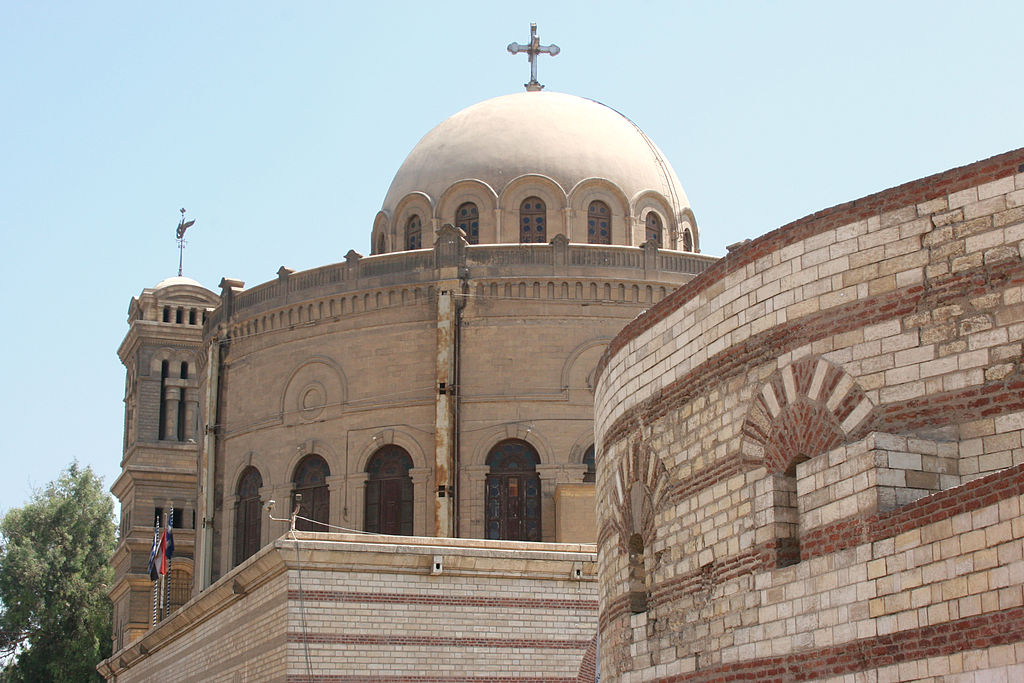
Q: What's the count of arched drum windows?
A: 7